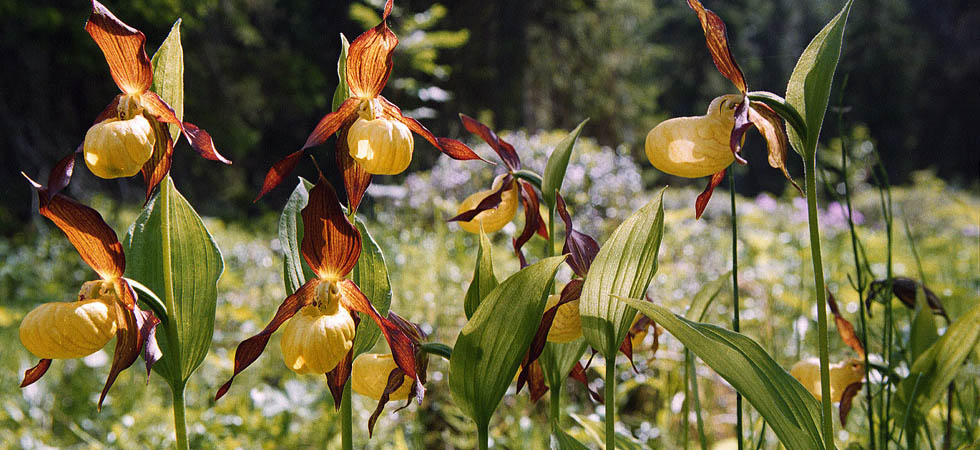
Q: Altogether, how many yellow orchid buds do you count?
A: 9